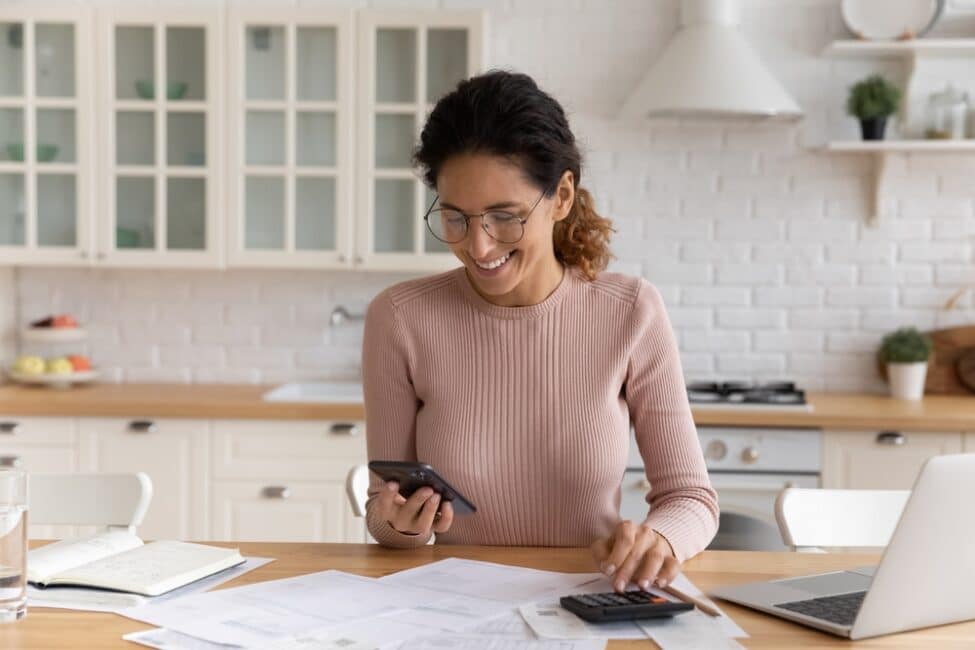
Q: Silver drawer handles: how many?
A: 6